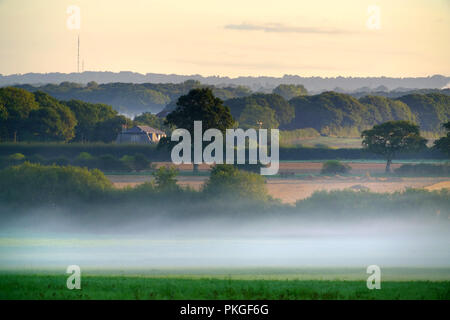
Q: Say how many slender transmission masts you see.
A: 2